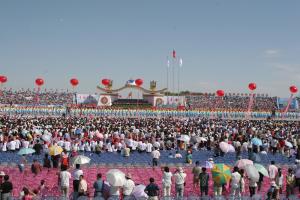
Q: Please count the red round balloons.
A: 8